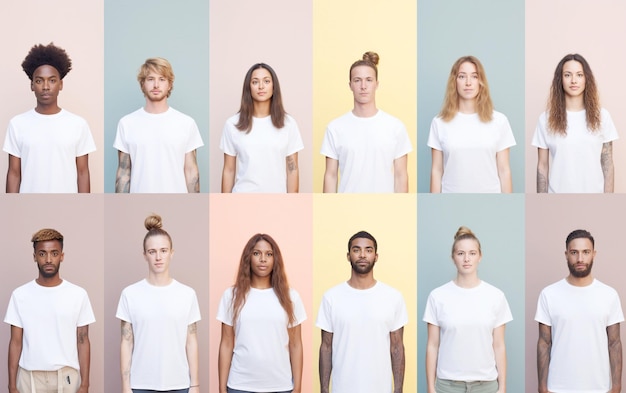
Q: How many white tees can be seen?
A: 12